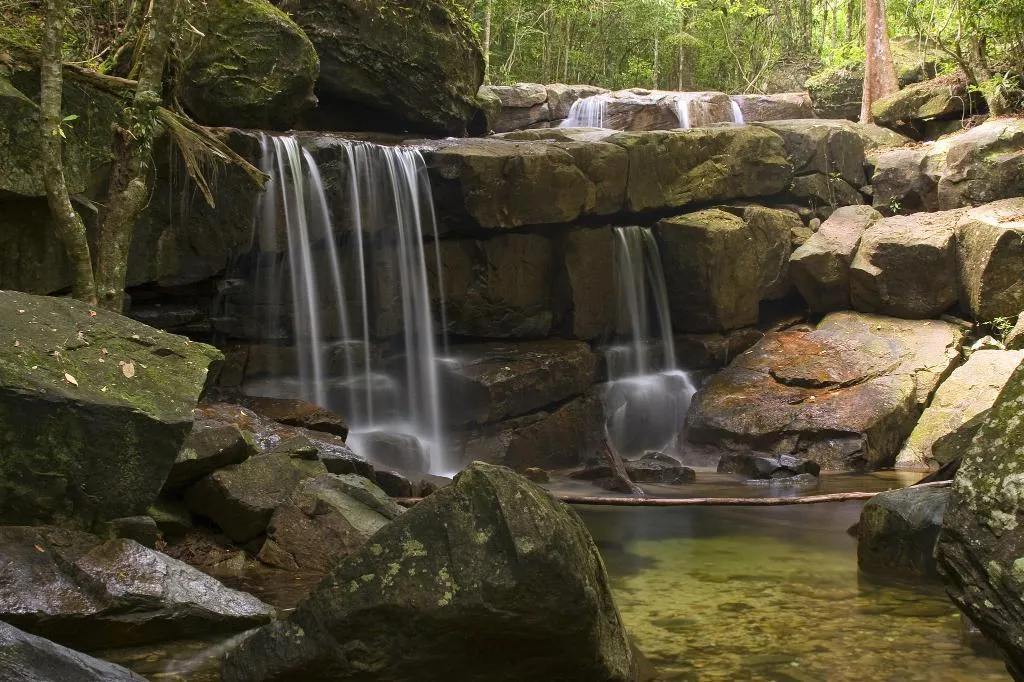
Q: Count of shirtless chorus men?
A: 0